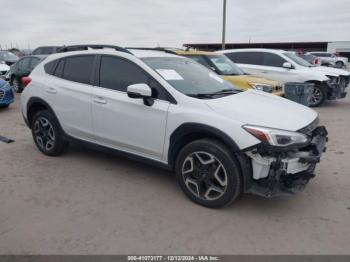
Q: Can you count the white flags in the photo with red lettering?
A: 0